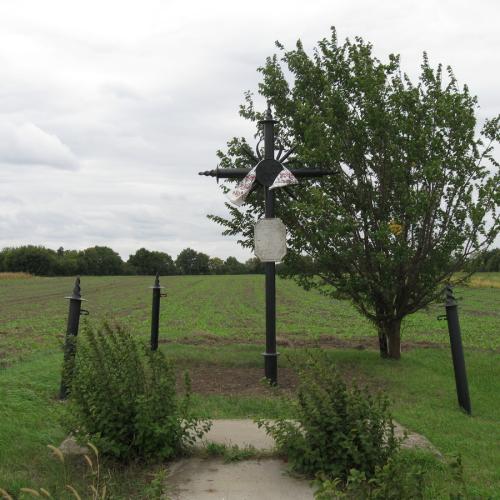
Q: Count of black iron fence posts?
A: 3